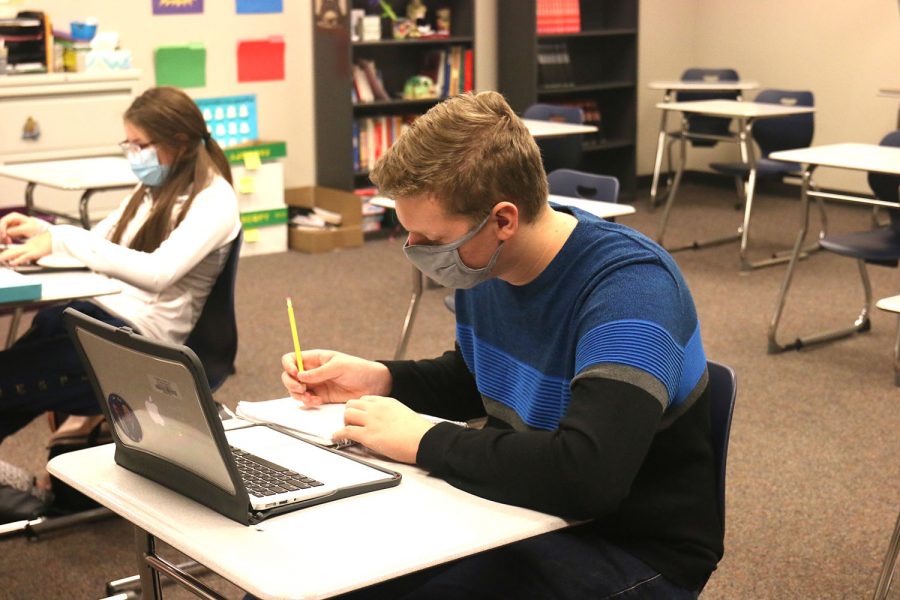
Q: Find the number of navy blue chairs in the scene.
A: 7